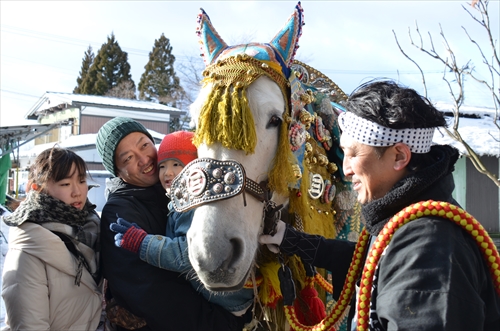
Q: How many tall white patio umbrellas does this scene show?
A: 0